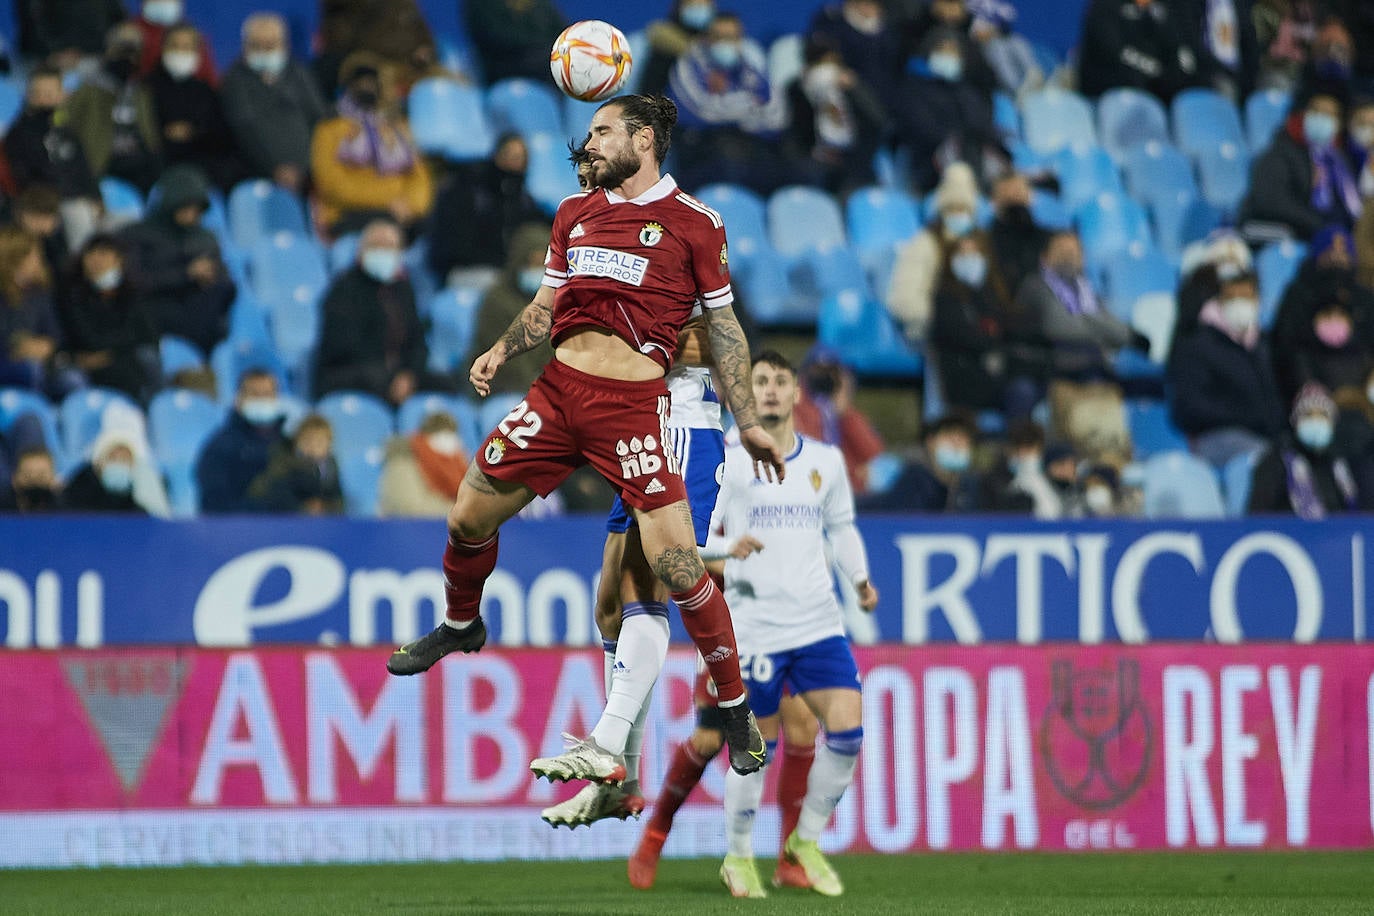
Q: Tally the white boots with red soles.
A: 2